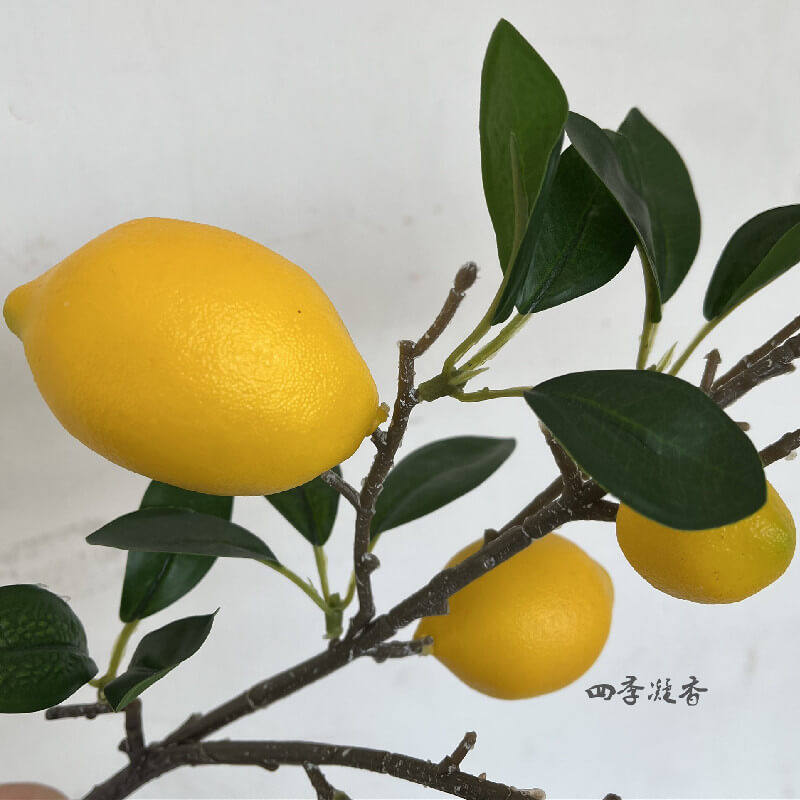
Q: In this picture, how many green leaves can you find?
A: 12